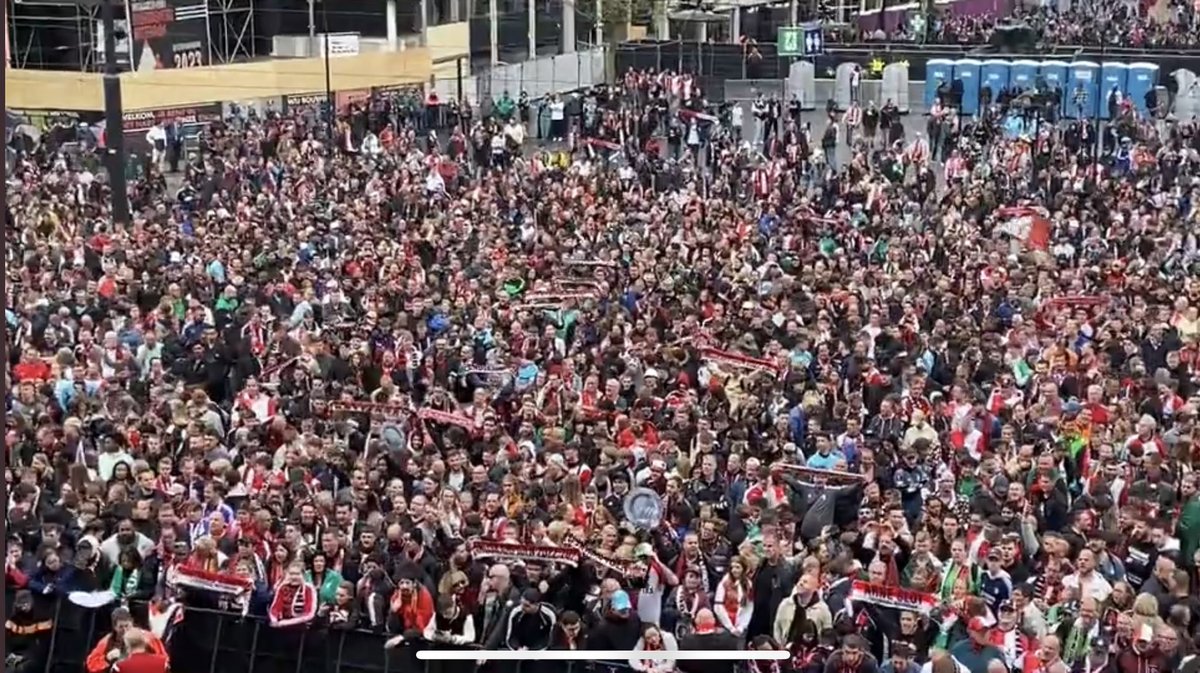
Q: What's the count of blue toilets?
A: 8